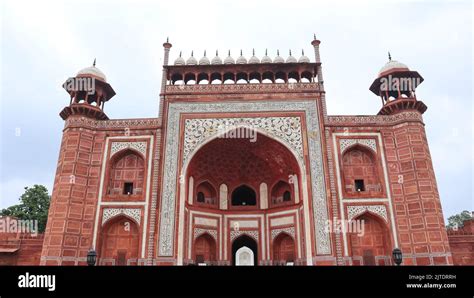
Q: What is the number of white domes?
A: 13